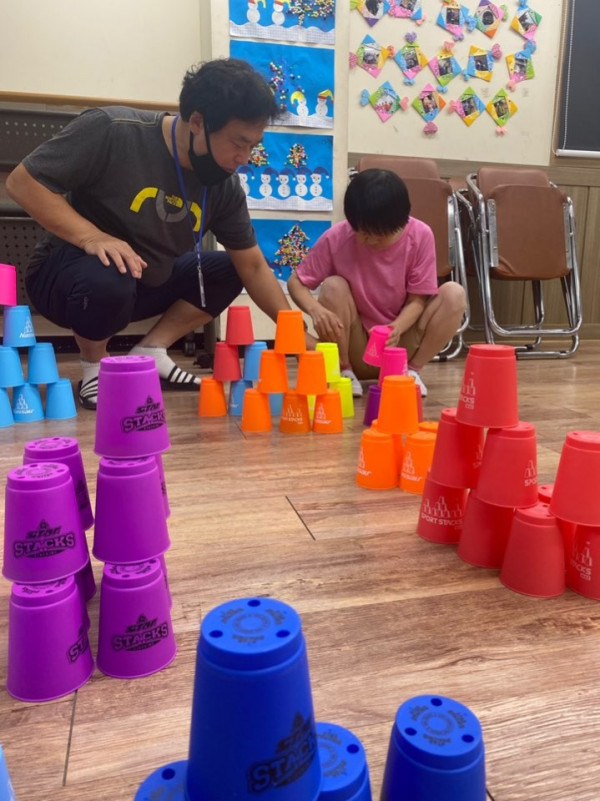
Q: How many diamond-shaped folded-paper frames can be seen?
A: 14